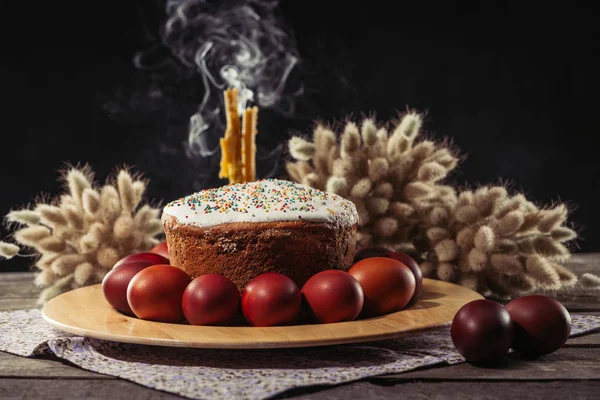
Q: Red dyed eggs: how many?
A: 12